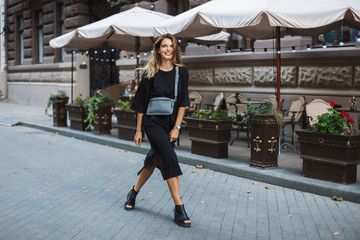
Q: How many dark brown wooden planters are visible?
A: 7